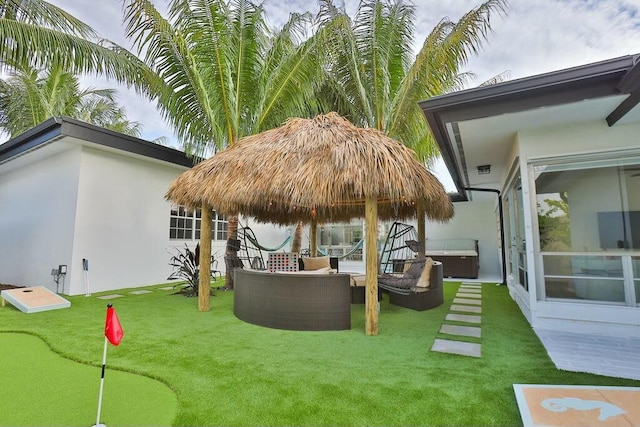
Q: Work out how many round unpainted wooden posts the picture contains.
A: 4